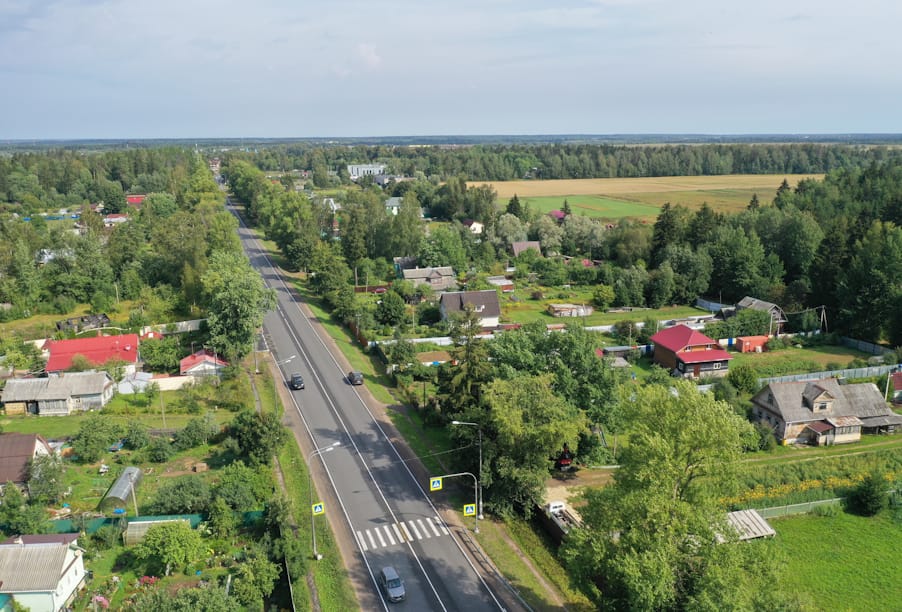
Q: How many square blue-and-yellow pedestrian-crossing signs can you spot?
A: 3